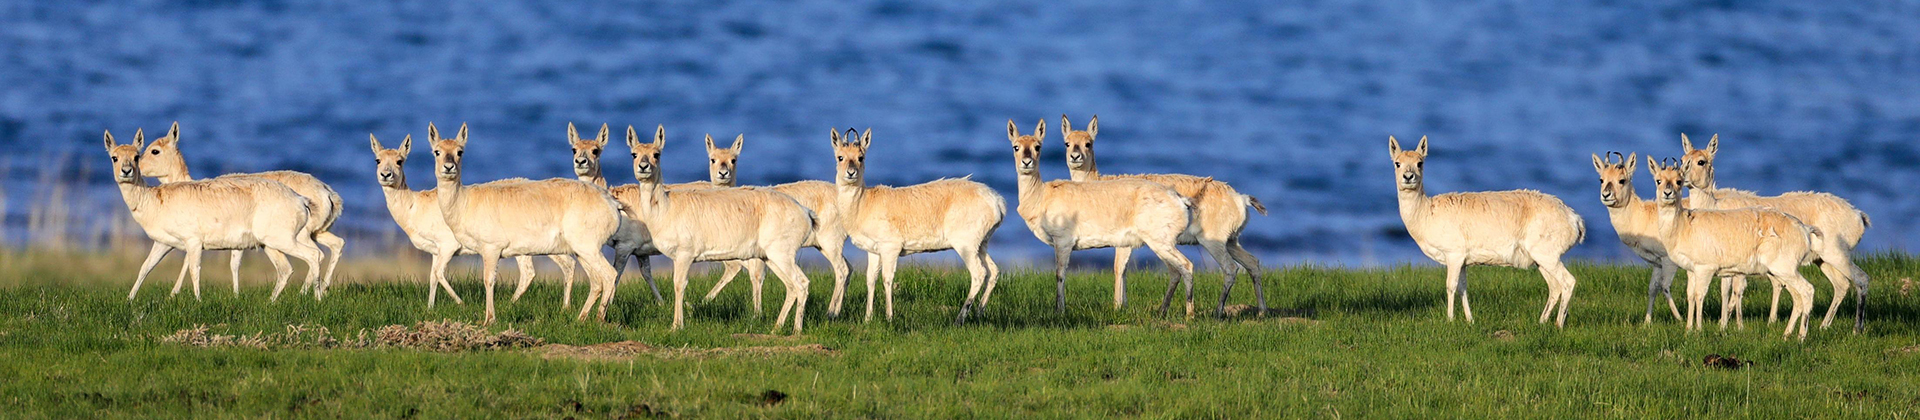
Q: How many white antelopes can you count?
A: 14